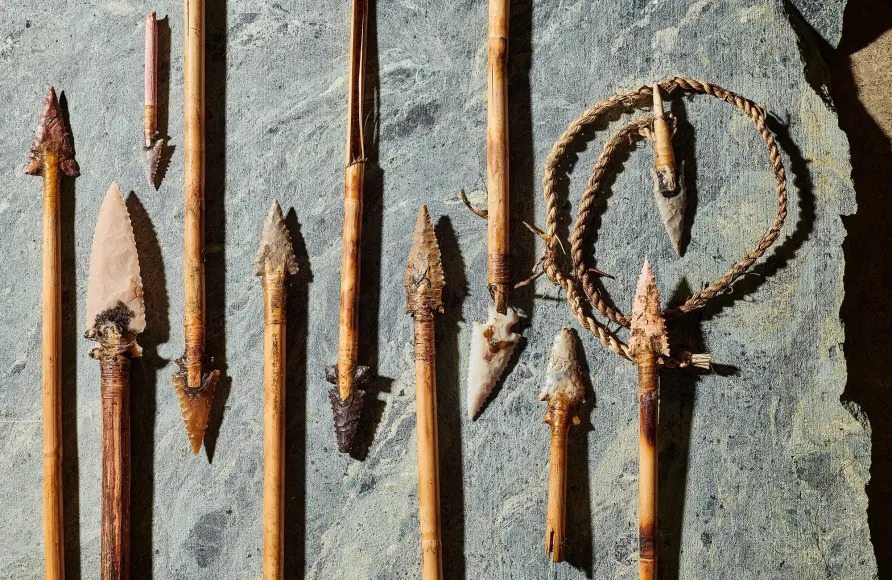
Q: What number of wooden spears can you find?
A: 11